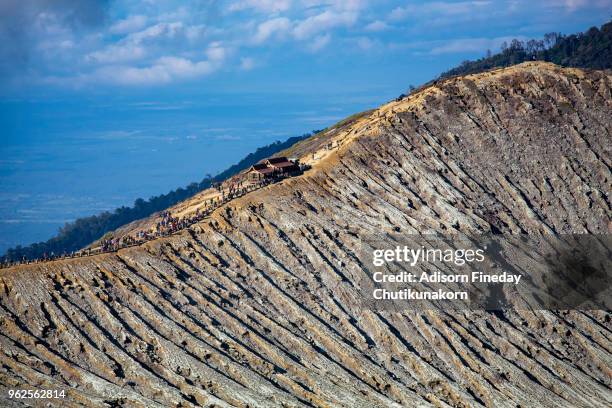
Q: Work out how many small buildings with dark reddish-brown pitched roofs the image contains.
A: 2